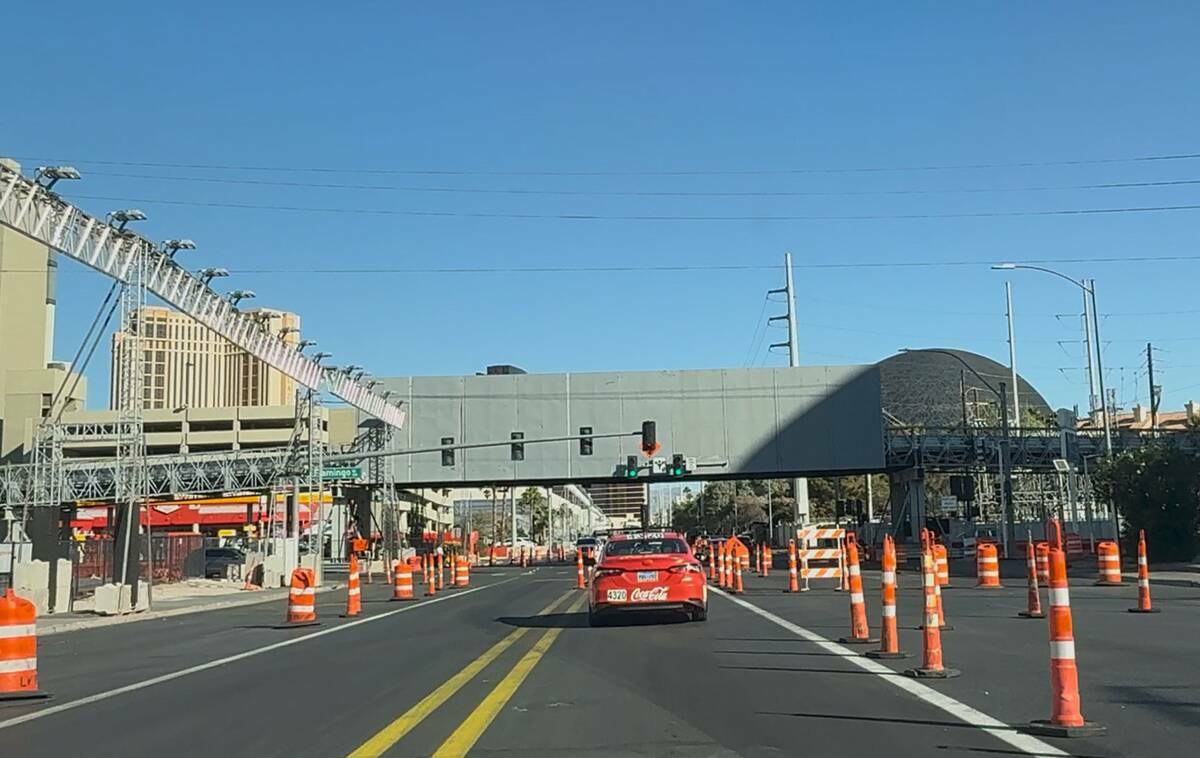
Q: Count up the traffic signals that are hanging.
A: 6